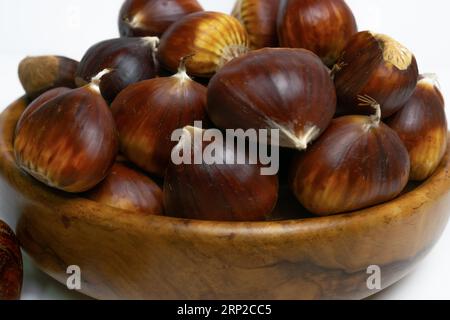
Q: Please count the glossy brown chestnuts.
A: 14